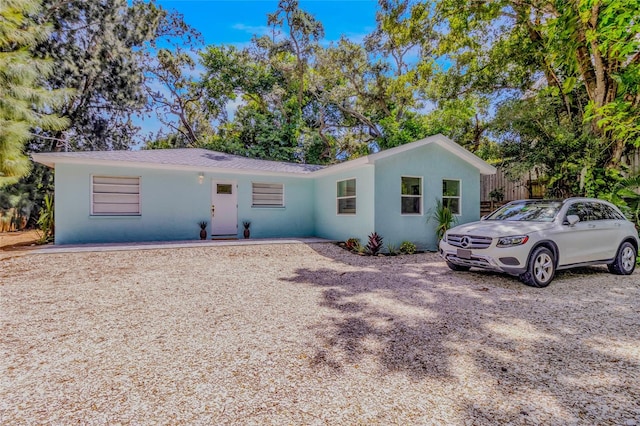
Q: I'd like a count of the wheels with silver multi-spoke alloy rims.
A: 2